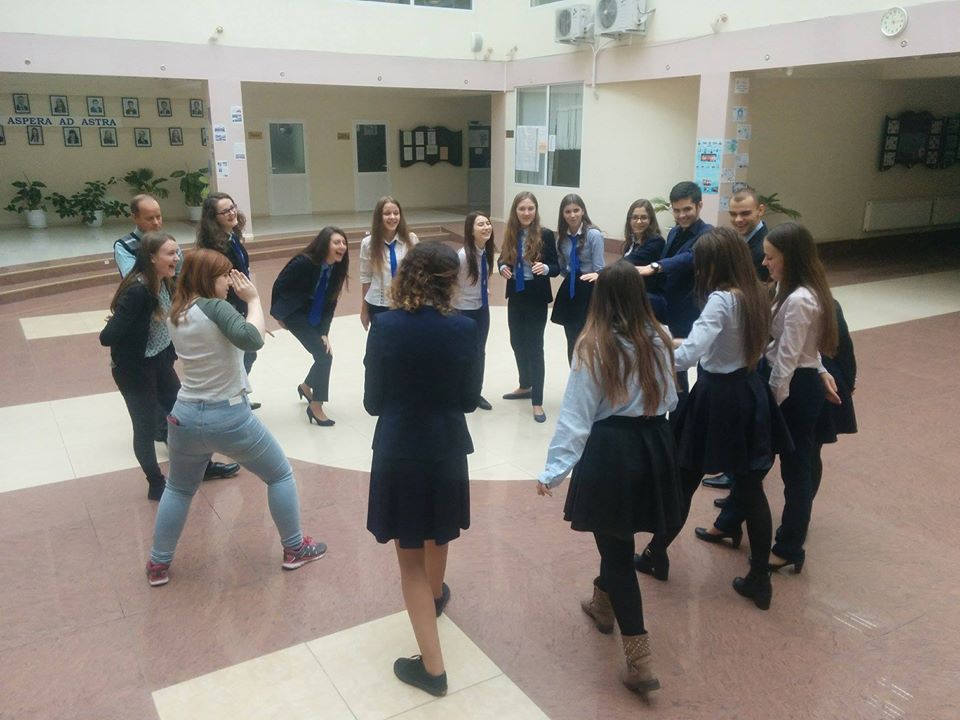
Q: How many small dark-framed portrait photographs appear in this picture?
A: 13